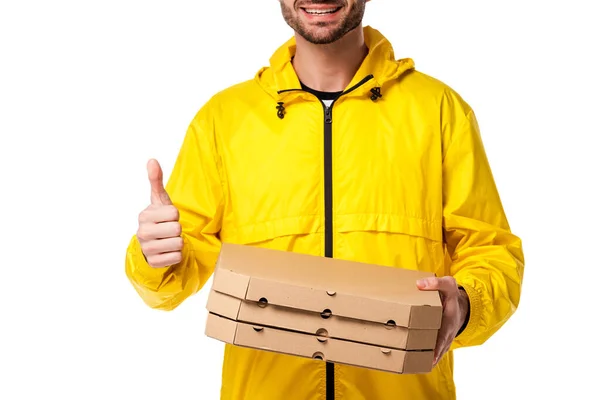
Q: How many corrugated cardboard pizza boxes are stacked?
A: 3